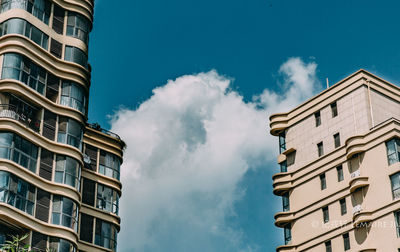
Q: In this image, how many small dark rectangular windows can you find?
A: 10